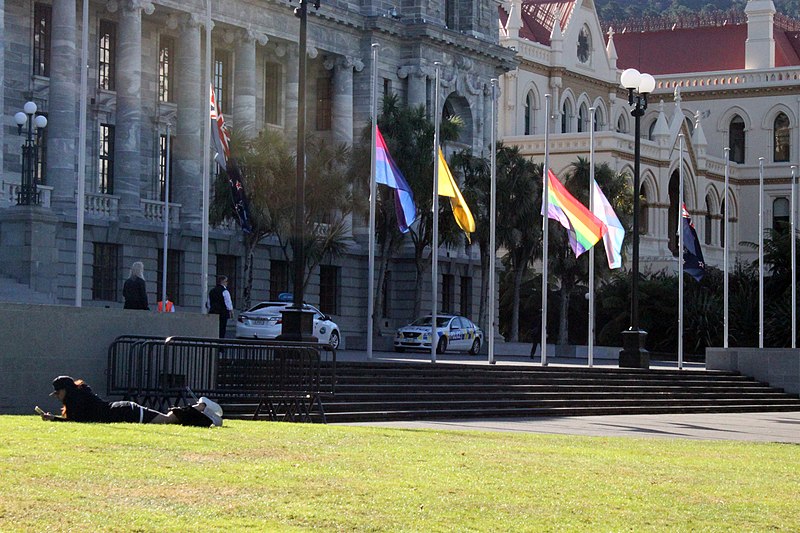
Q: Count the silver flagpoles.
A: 12